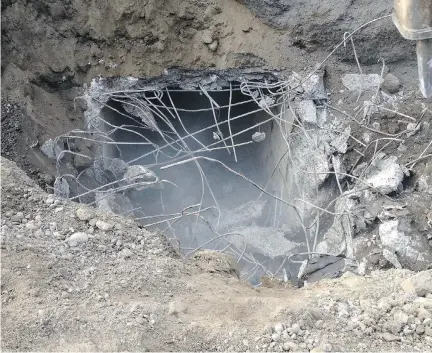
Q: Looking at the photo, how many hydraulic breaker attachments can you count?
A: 1